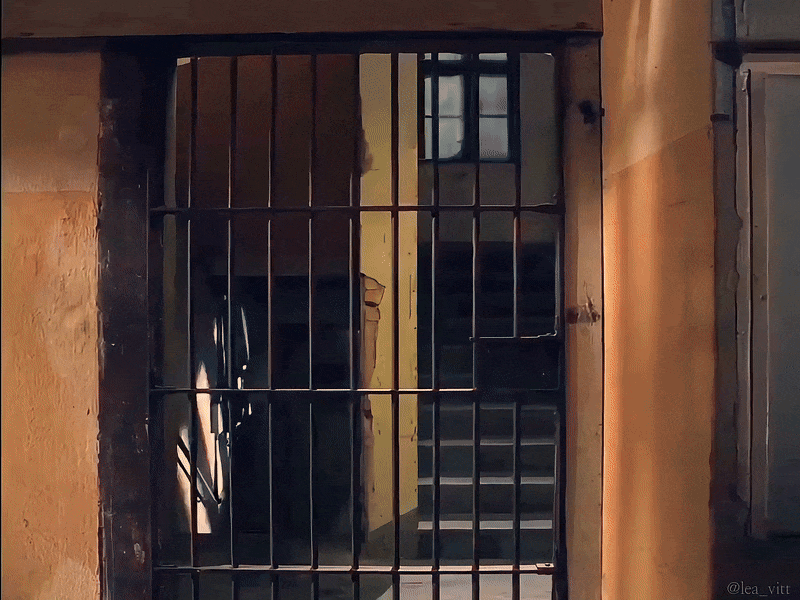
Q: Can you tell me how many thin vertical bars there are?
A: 9